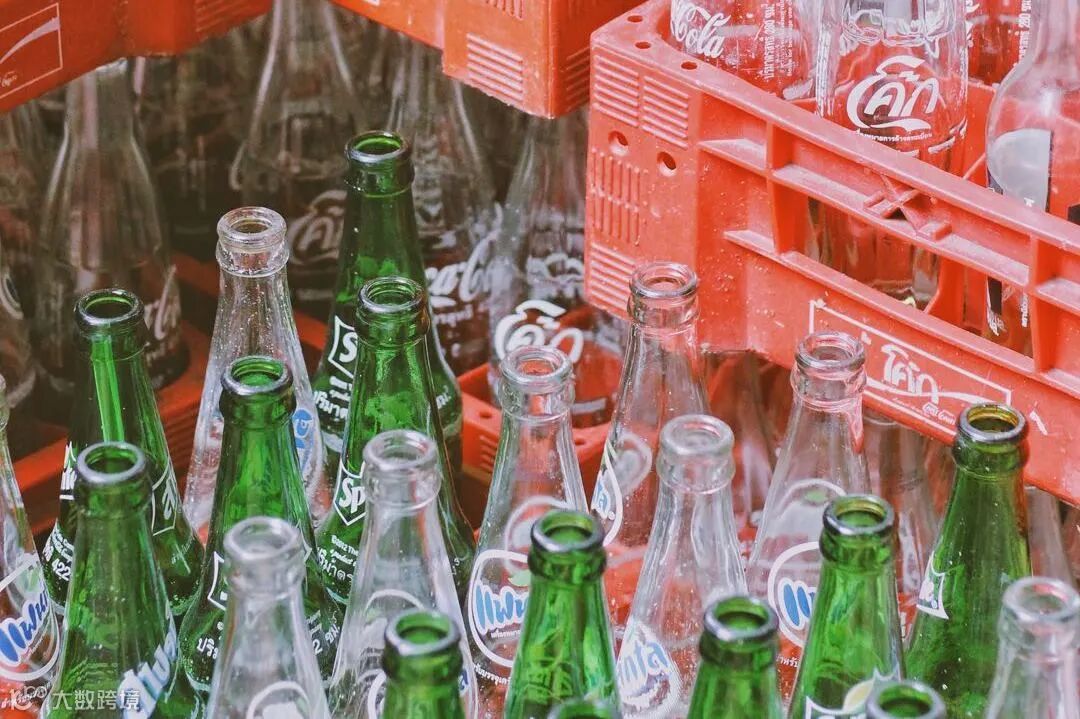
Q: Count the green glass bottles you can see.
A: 12